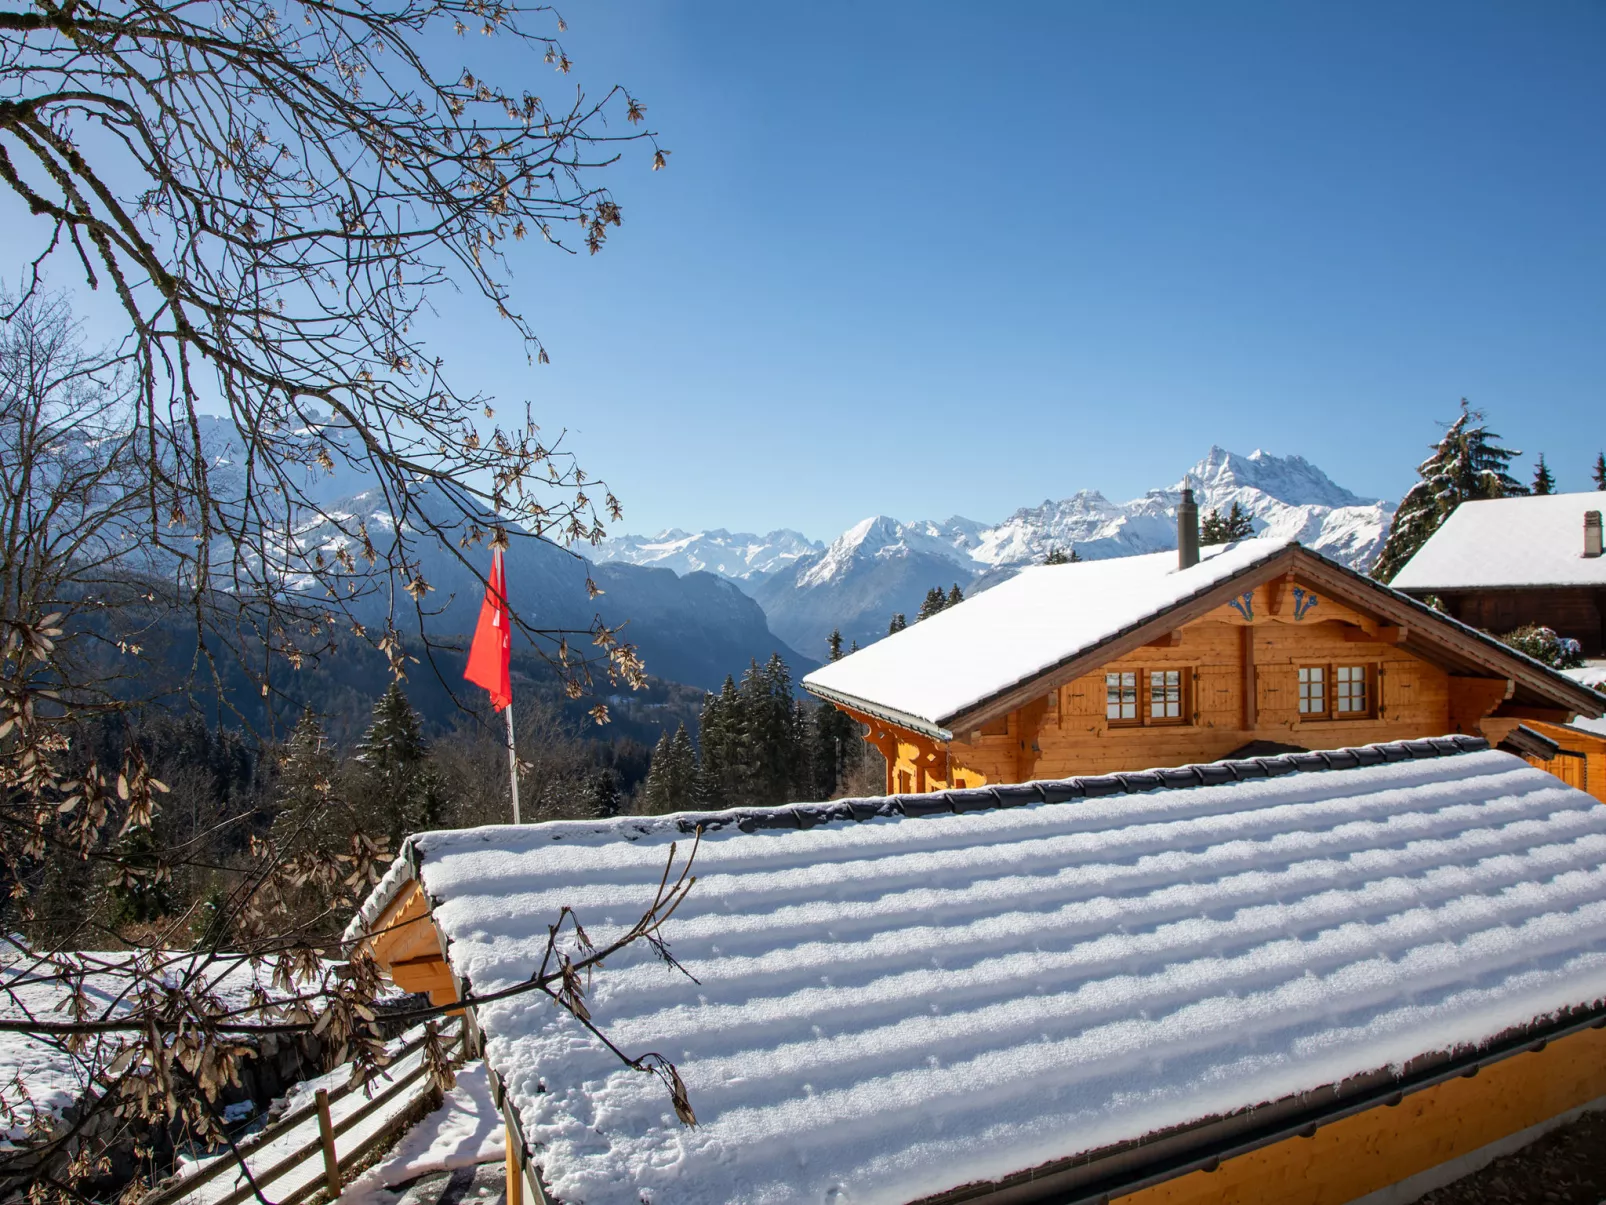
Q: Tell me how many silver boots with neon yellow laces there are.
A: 0